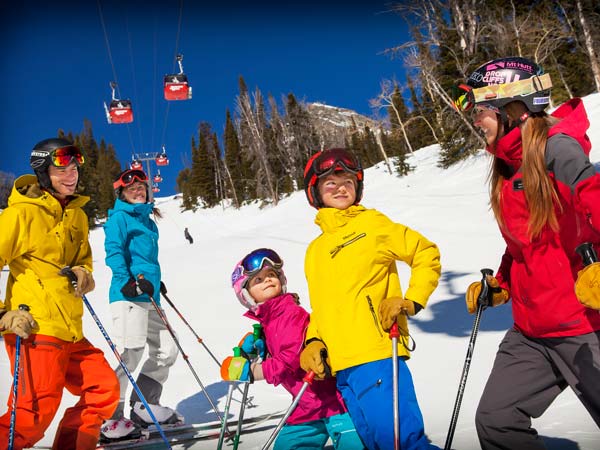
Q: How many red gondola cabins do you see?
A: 6